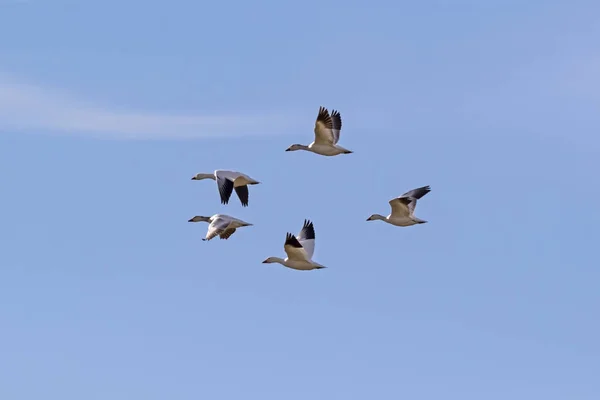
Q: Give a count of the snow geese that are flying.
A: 5